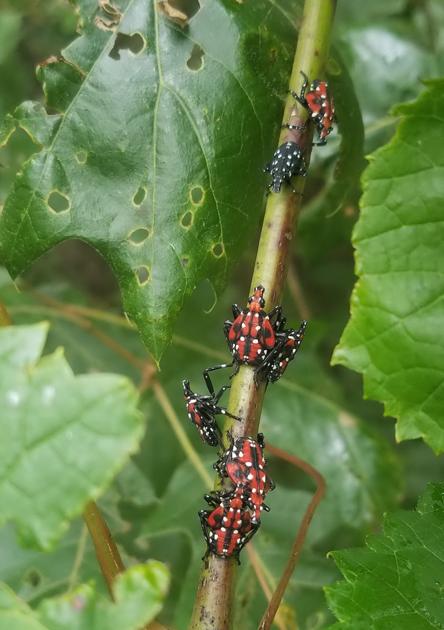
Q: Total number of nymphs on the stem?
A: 7